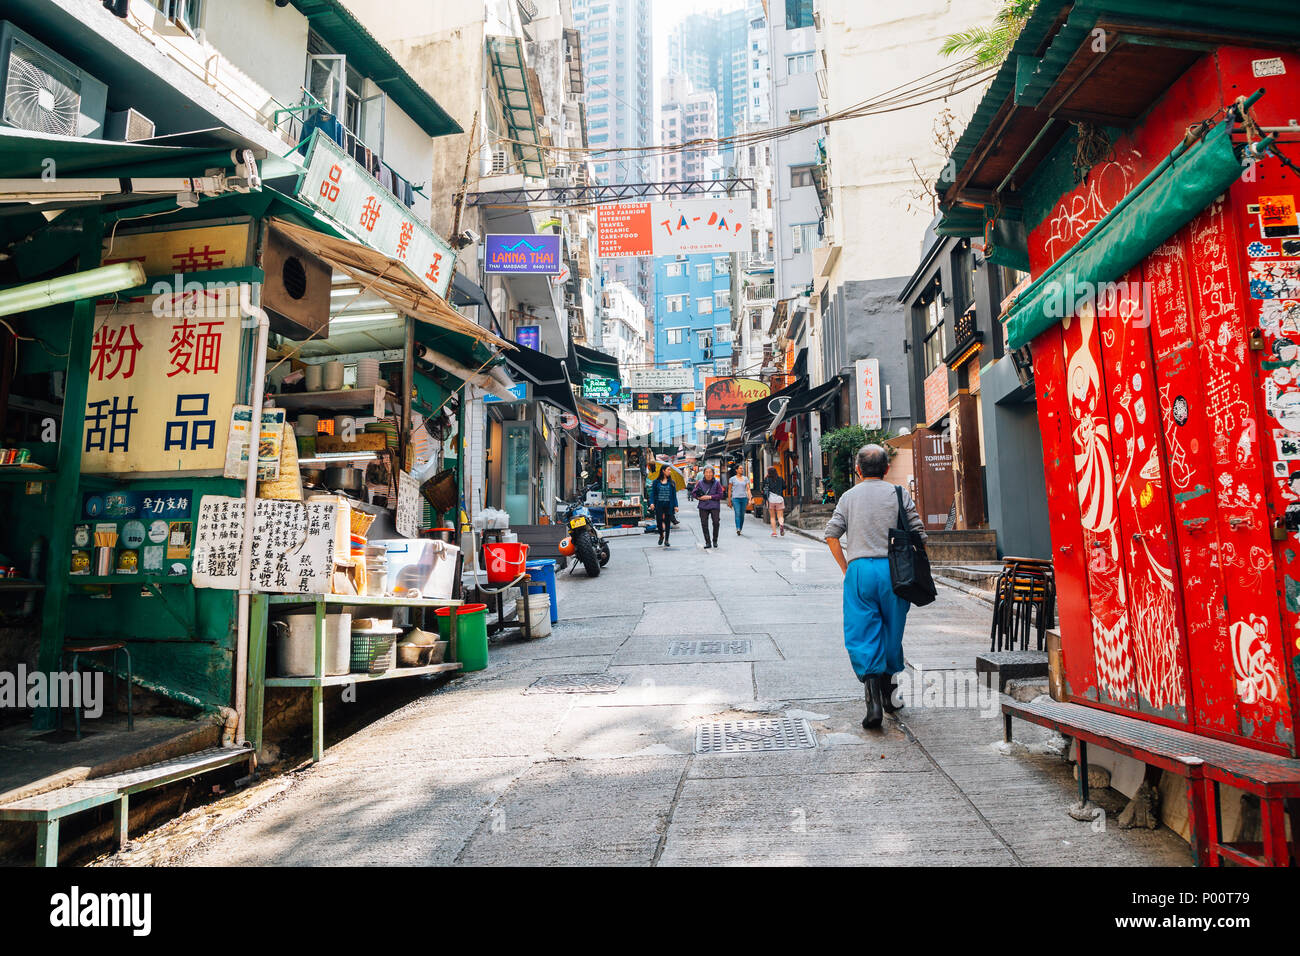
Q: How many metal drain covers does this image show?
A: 3